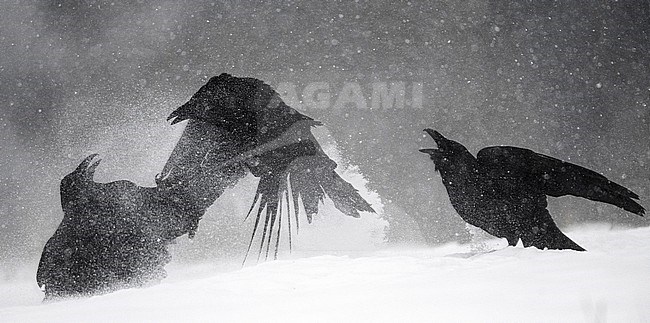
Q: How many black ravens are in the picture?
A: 3